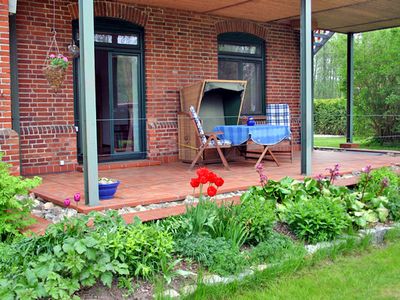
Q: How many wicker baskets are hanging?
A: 1